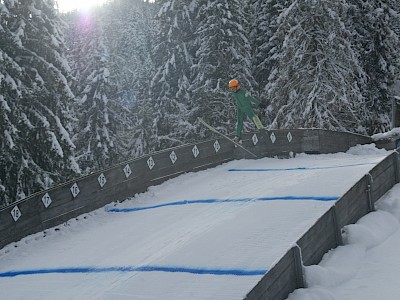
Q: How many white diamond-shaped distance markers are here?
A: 12